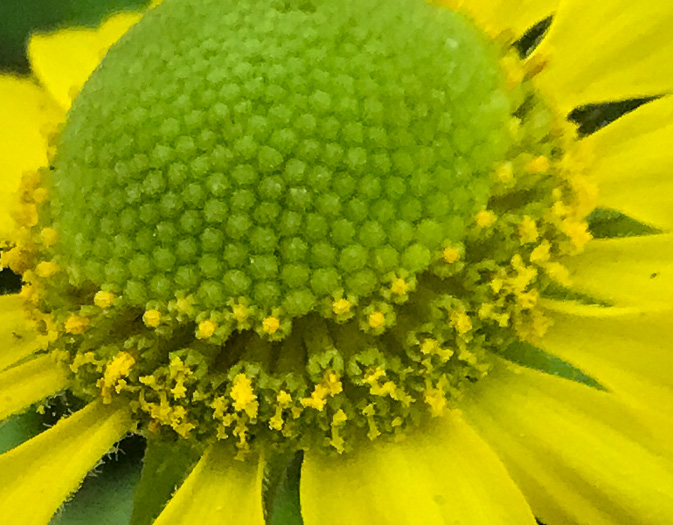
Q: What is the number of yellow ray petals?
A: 13